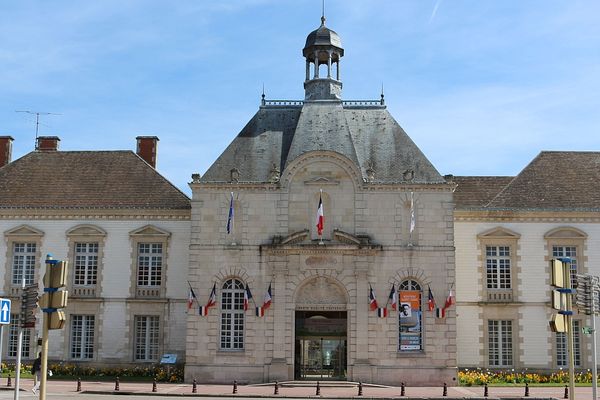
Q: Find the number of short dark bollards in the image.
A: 14